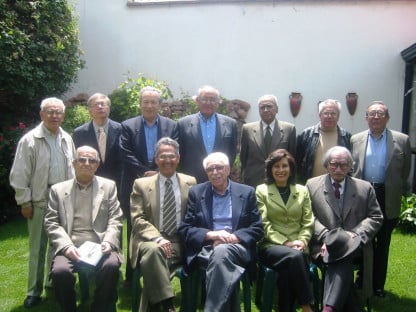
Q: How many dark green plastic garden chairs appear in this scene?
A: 5